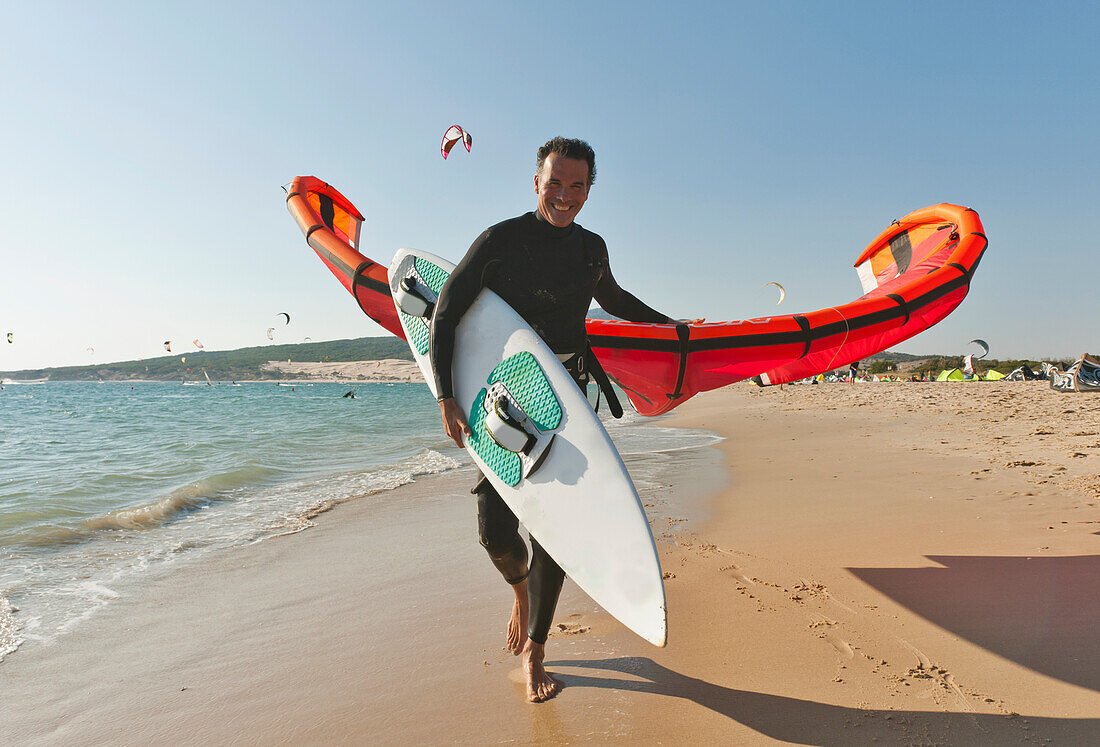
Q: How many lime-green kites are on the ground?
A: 2